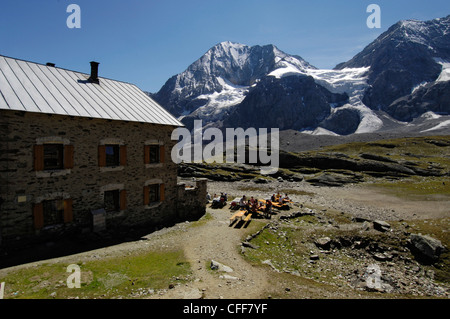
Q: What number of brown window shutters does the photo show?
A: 11